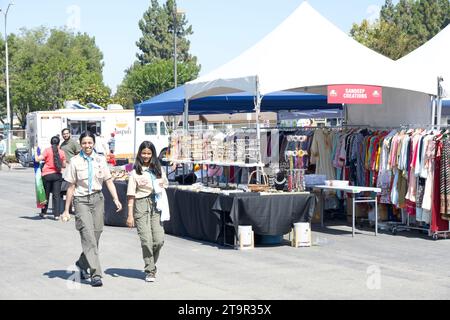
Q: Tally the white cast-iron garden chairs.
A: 0